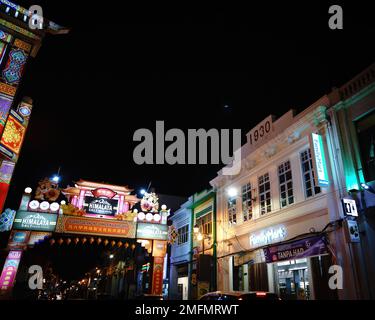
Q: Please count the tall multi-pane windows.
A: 5